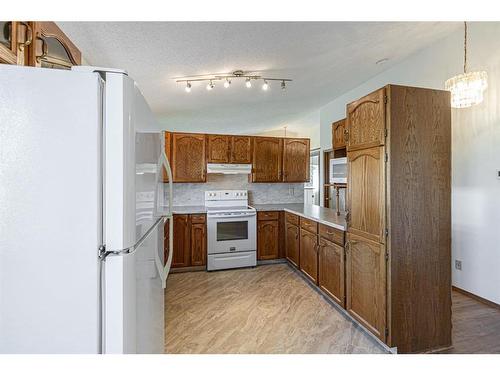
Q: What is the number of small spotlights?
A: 6